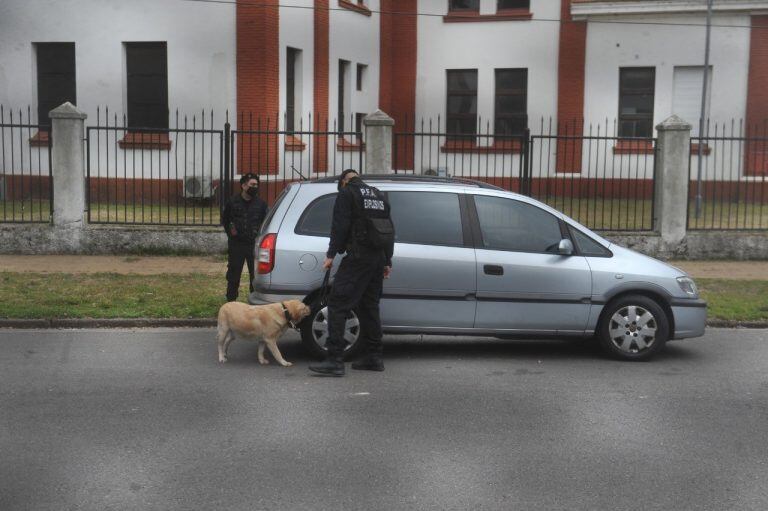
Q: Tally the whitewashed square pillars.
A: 3